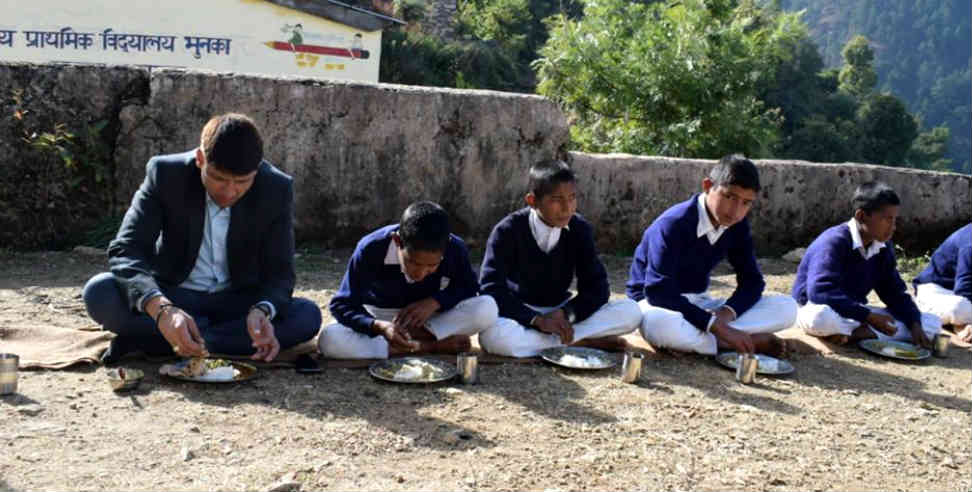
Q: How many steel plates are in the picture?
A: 5